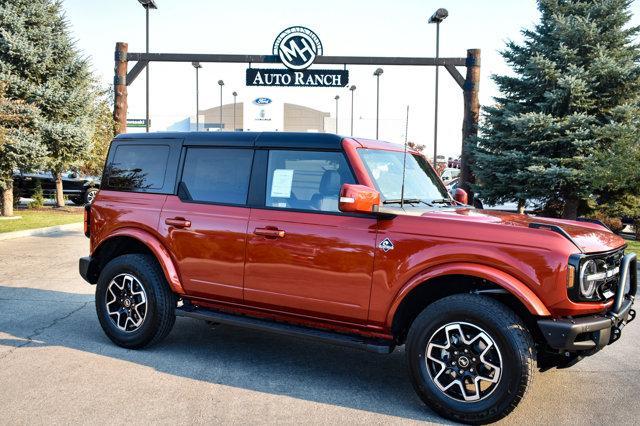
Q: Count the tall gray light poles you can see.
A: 8